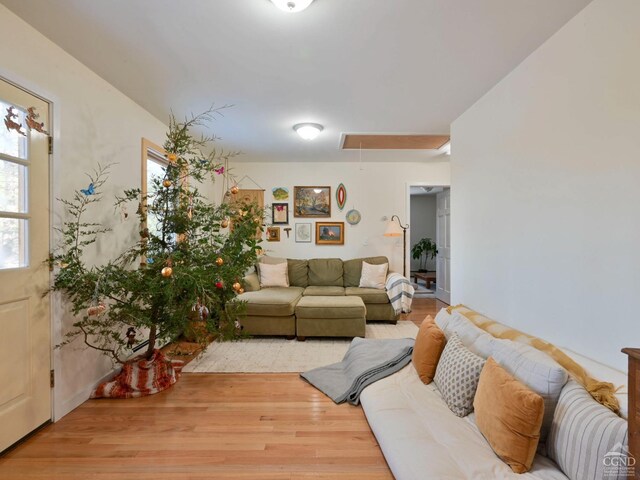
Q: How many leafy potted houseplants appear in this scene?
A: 1